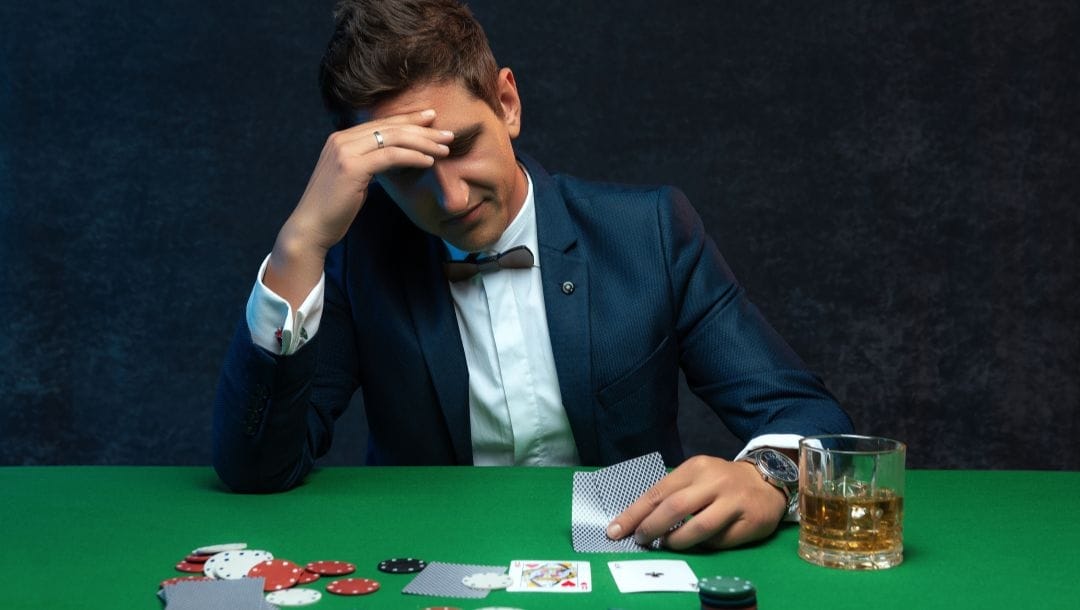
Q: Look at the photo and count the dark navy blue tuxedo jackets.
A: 1